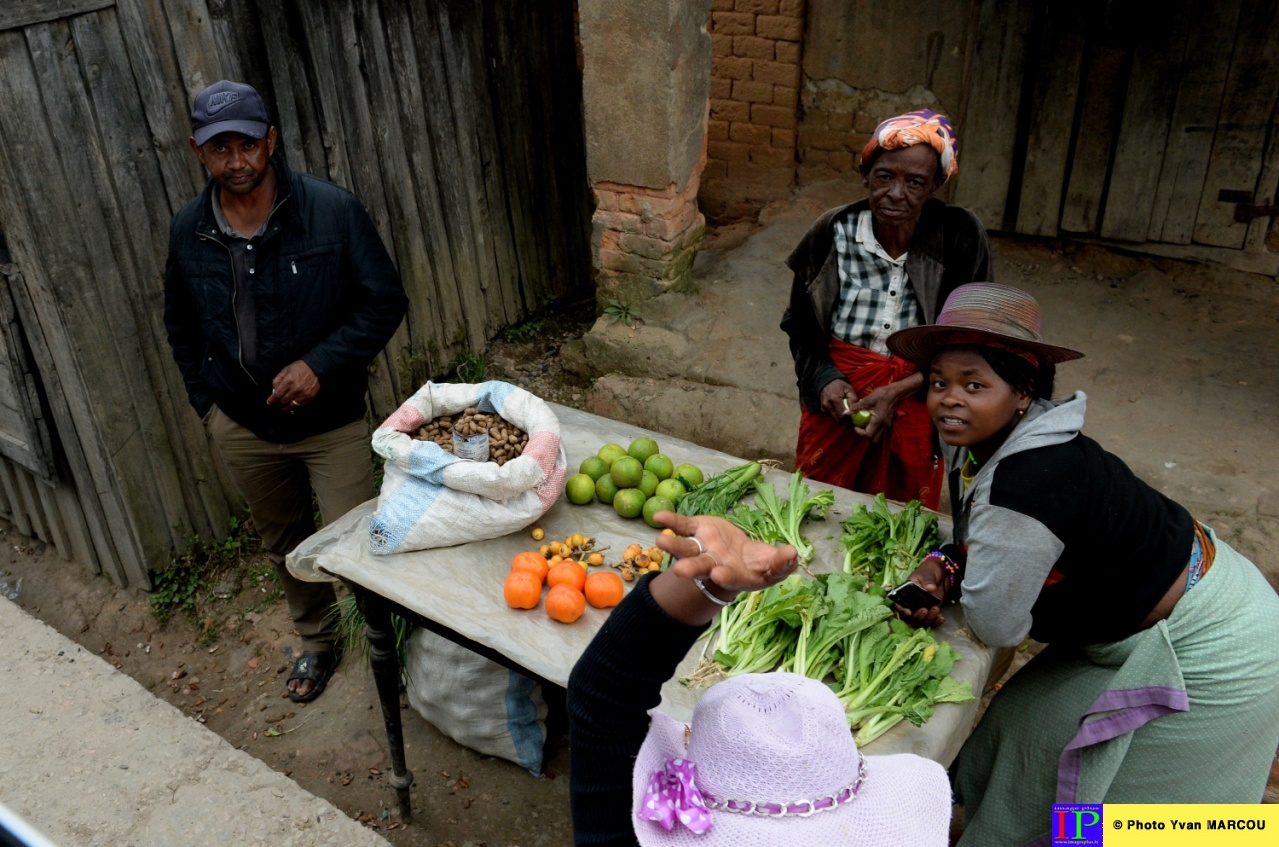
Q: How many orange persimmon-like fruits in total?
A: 5